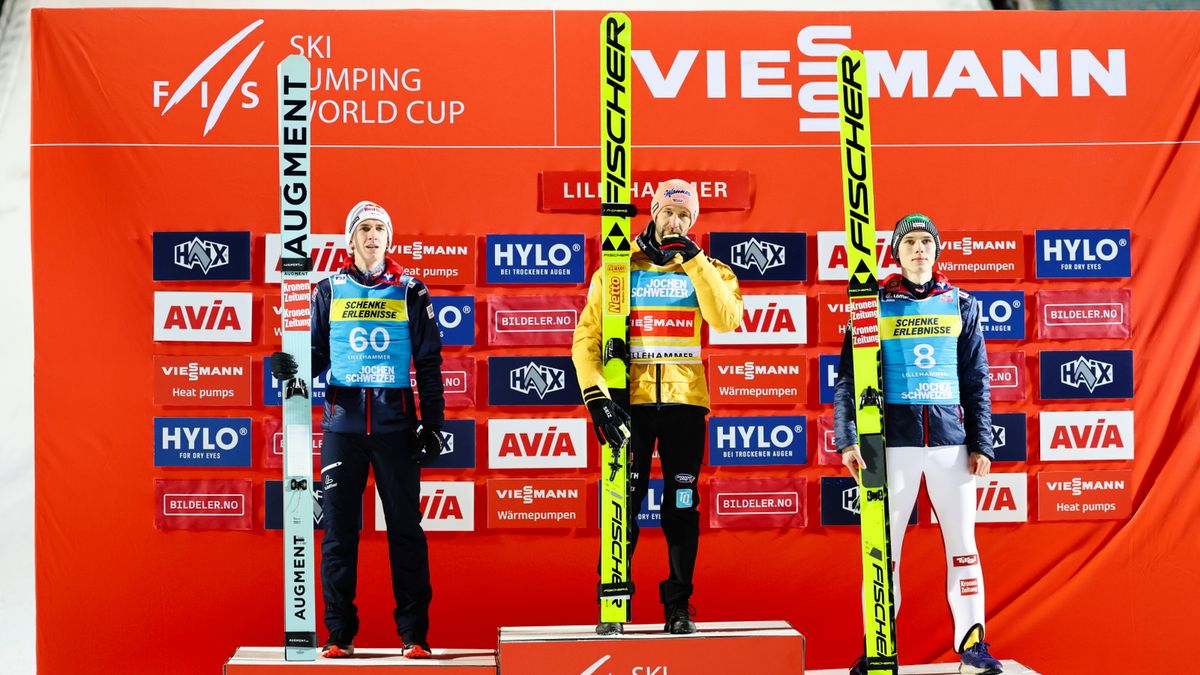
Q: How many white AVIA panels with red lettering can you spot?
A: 8